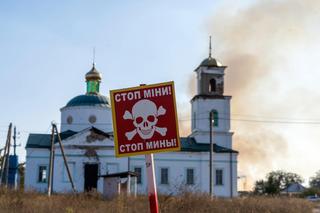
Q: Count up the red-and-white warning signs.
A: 1